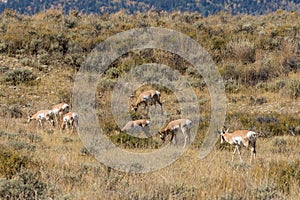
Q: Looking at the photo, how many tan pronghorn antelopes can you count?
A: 7